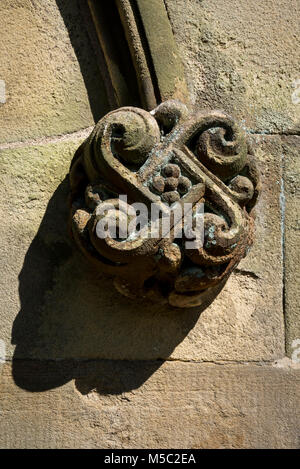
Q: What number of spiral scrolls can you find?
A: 4